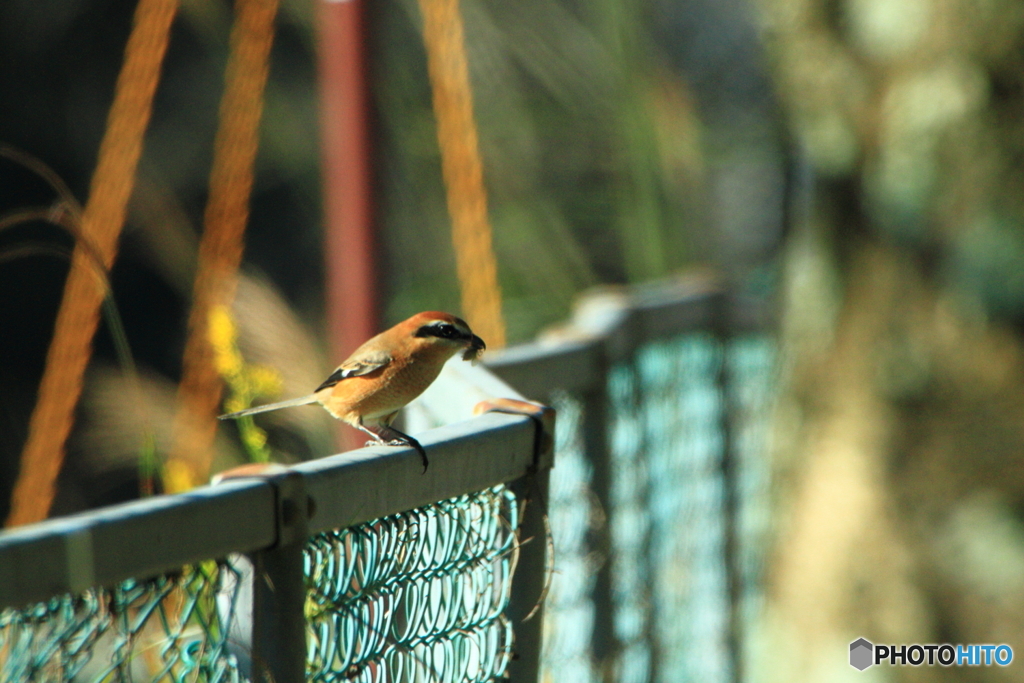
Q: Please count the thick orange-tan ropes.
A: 3